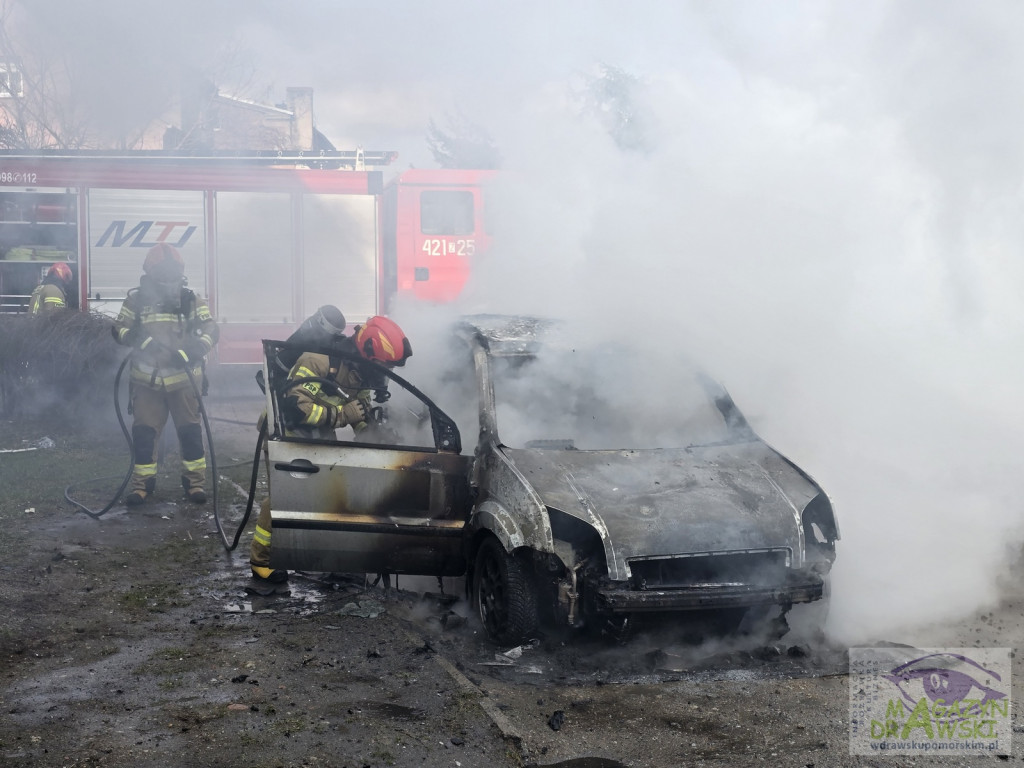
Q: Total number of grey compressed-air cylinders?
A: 1